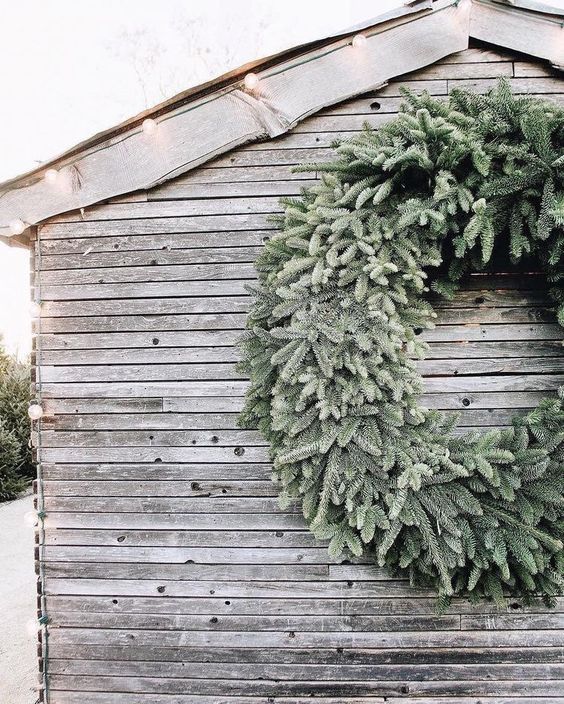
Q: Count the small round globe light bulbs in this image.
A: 10